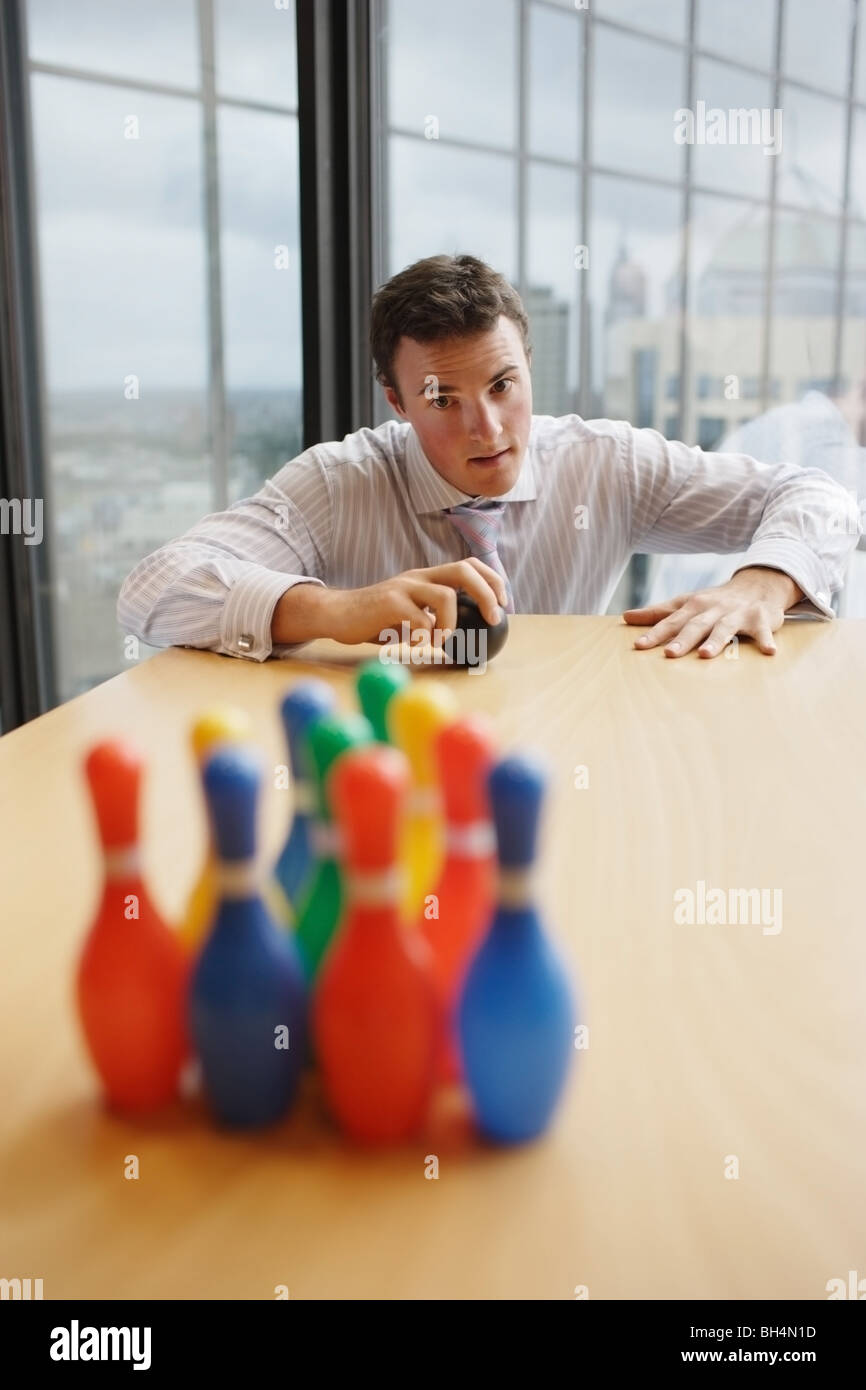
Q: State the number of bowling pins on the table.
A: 10